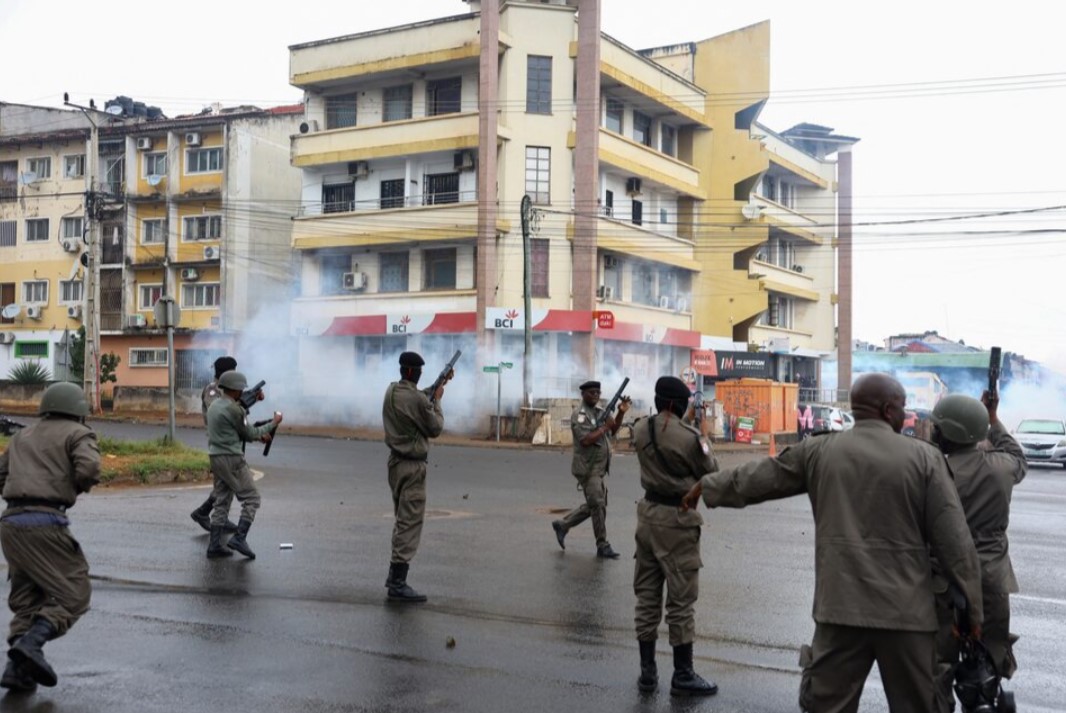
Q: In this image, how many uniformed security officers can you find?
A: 8